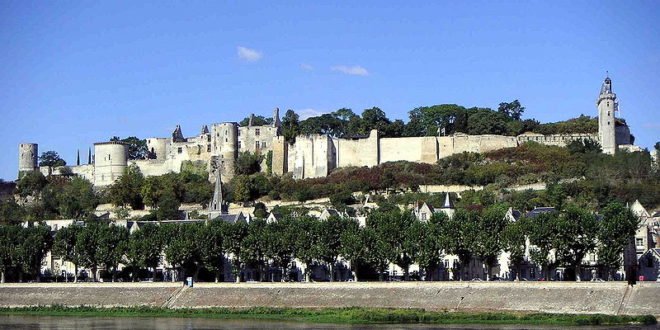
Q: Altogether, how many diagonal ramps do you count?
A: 2